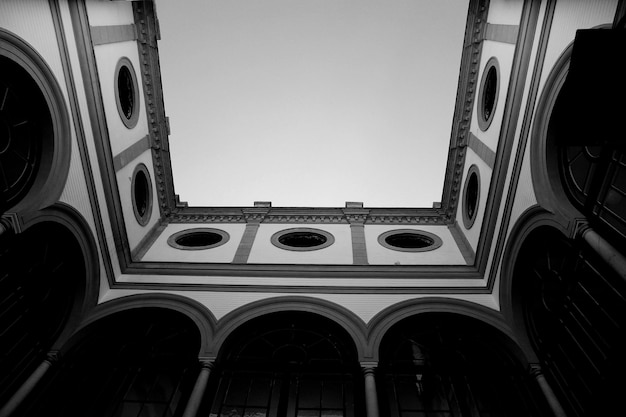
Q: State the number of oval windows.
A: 7